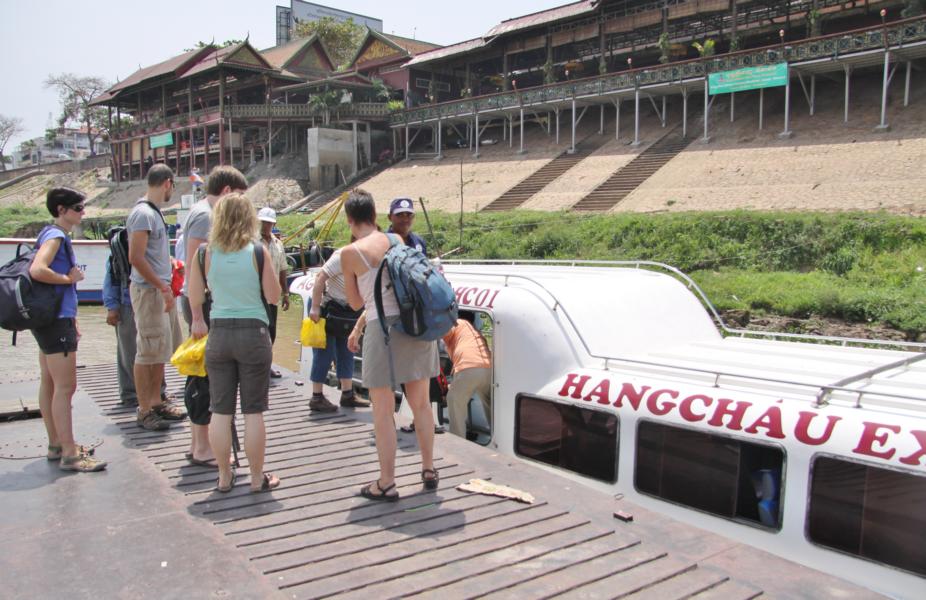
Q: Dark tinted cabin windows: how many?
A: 3